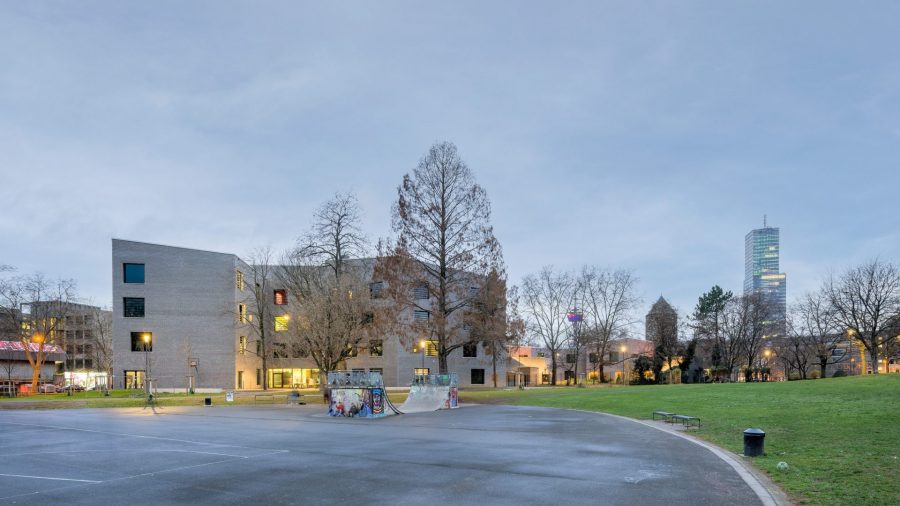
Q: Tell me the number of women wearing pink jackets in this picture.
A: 0